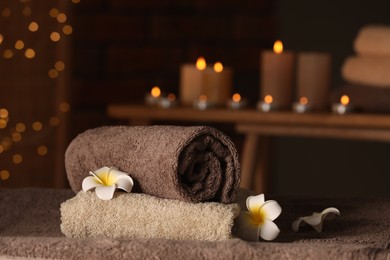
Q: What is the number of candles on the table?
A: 11